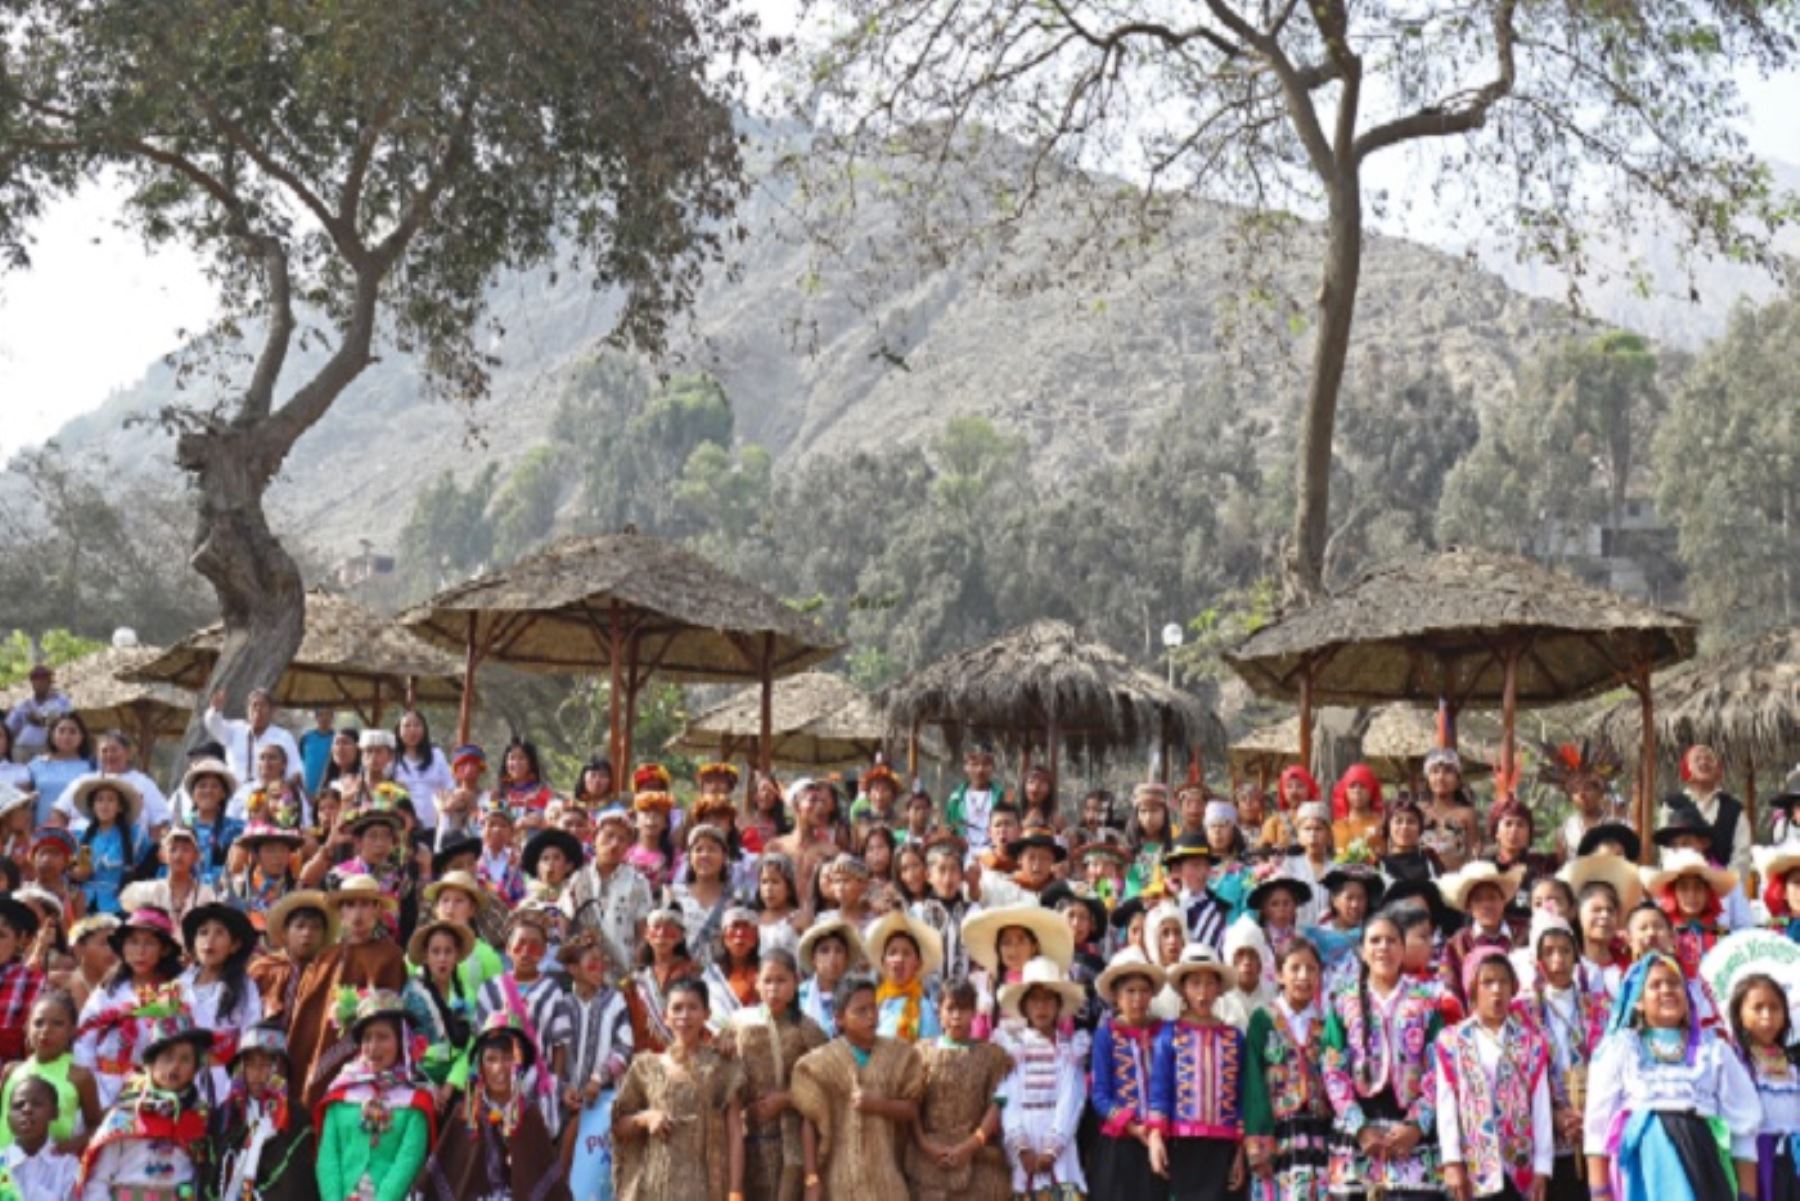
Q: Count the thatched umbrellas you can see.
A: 8